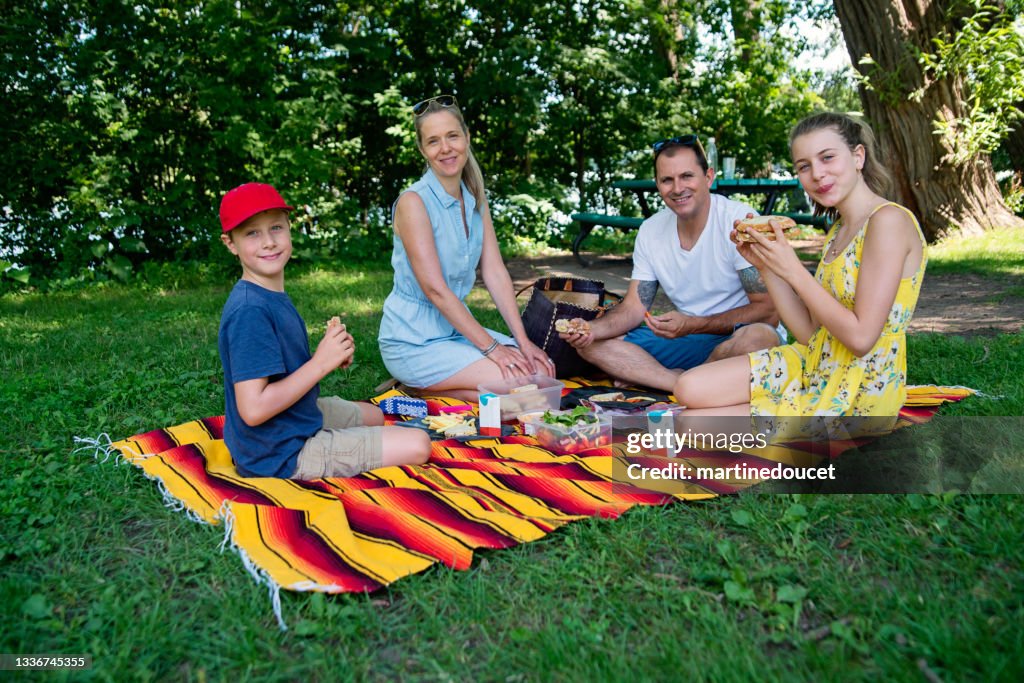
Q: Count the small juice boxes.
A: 2